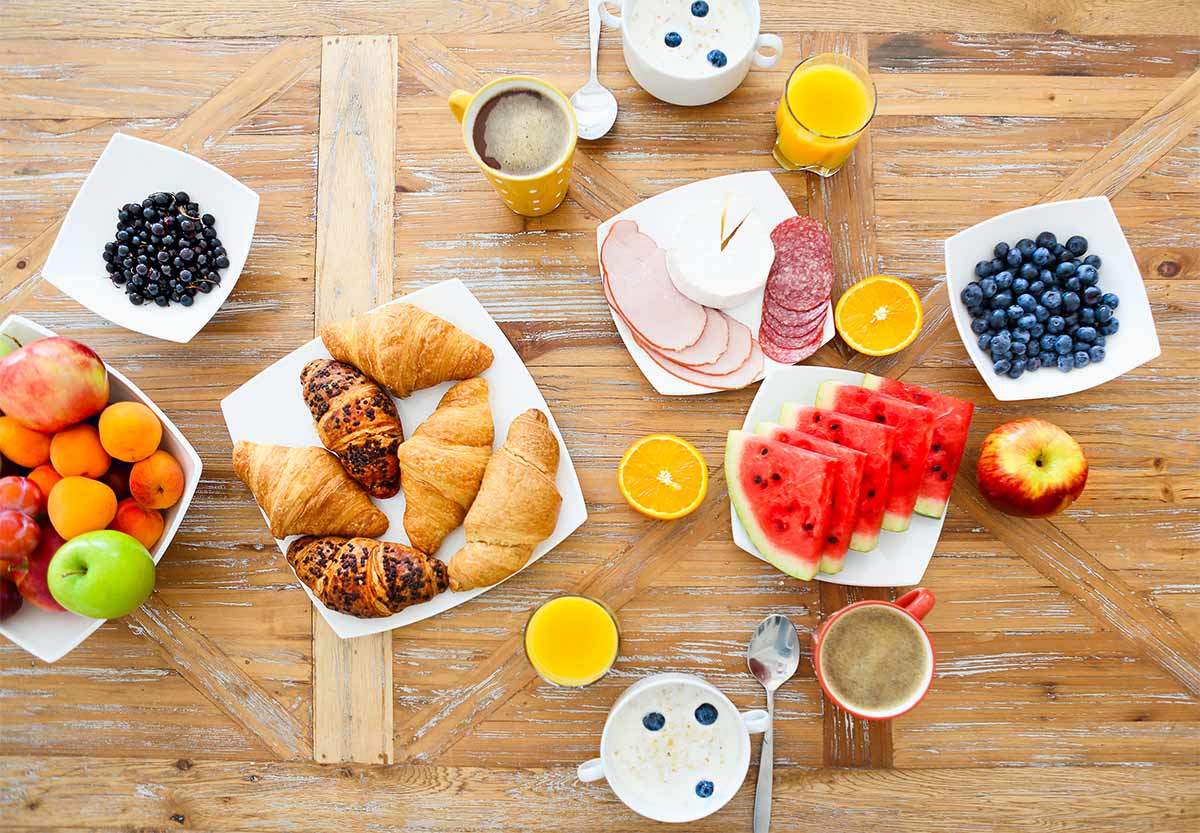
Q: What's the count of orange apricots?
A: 7